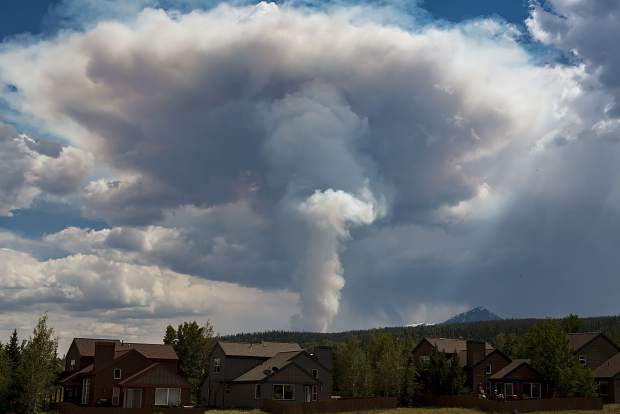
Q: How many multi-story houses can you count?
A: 4